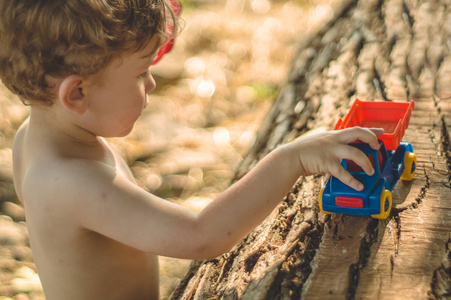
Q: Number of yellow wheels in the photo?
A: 3